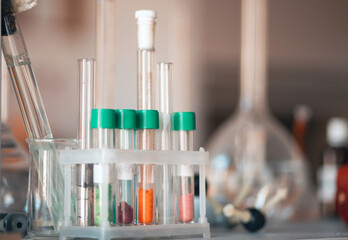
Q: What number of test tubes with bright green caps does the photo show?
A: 4